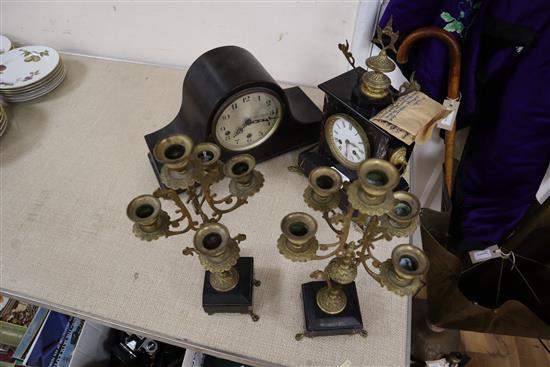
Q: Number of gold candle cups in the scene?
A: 10